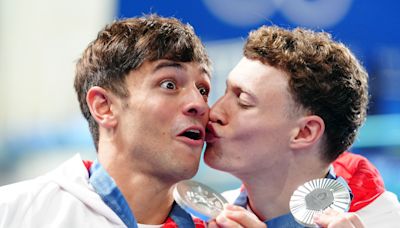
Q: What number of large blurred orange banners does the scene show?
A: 0